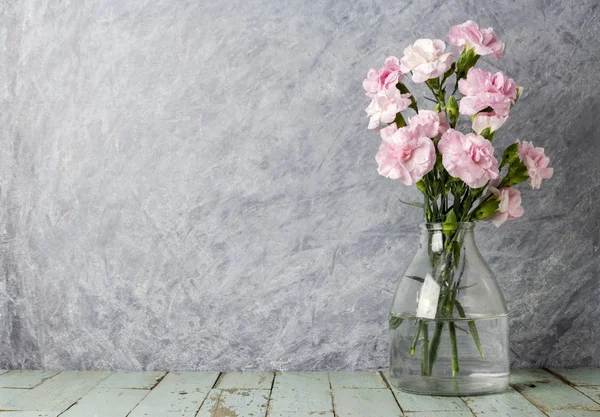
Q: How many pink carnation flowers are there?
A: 11